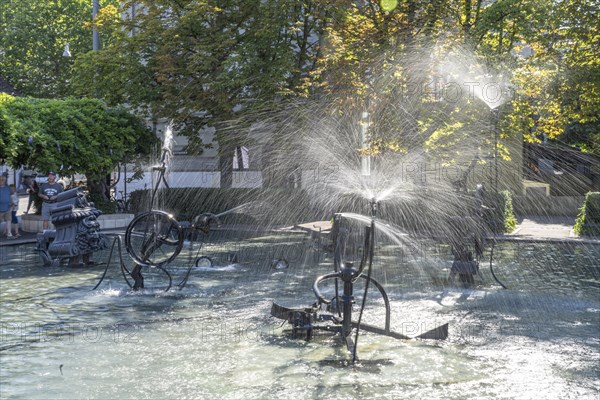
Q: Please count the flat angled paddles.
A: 2